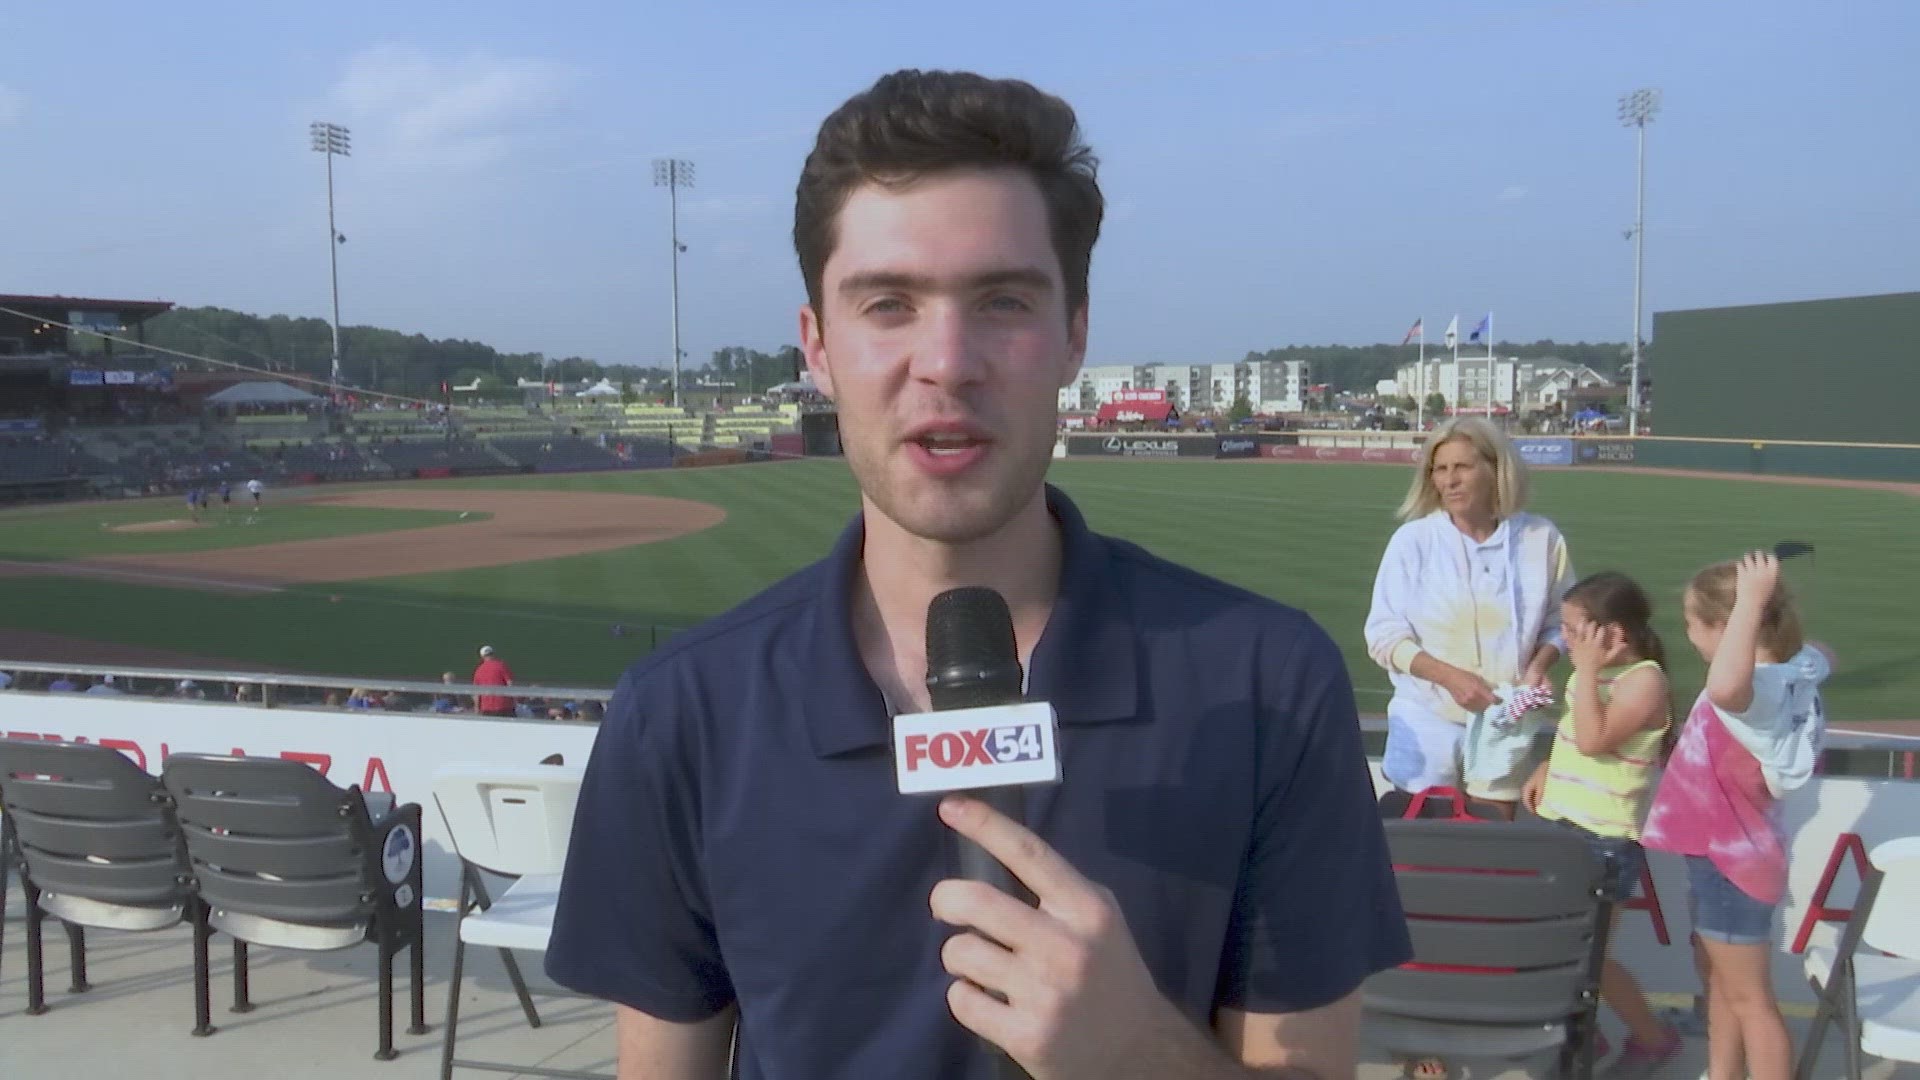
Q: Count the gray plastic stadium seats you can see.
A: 3